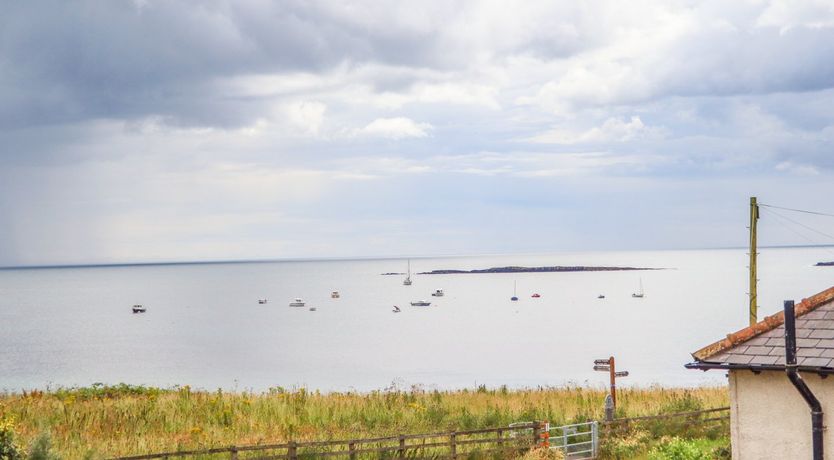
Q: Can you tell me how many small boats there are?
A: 13